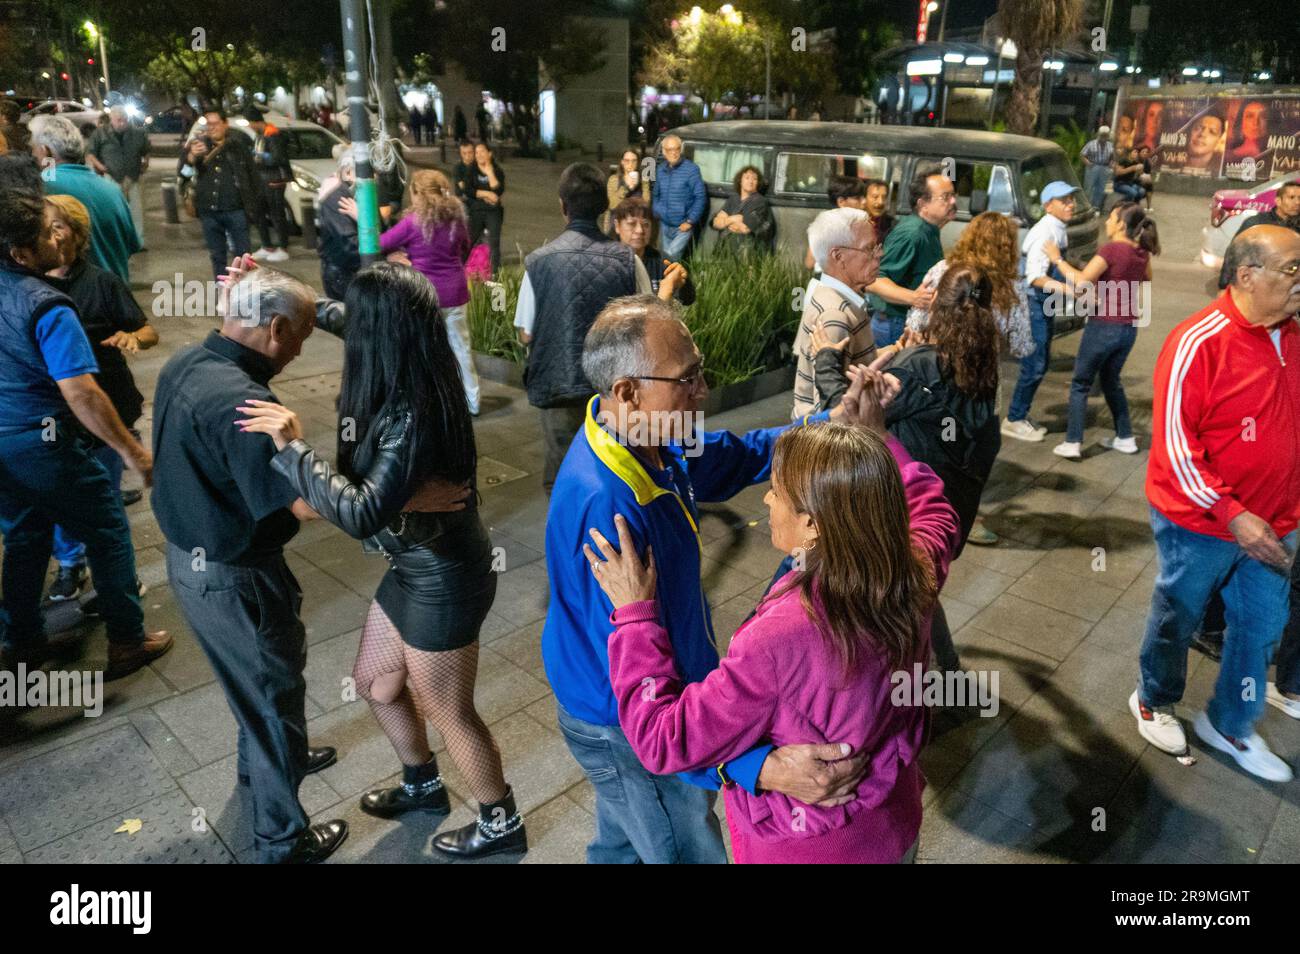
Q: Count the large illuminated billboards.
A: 1